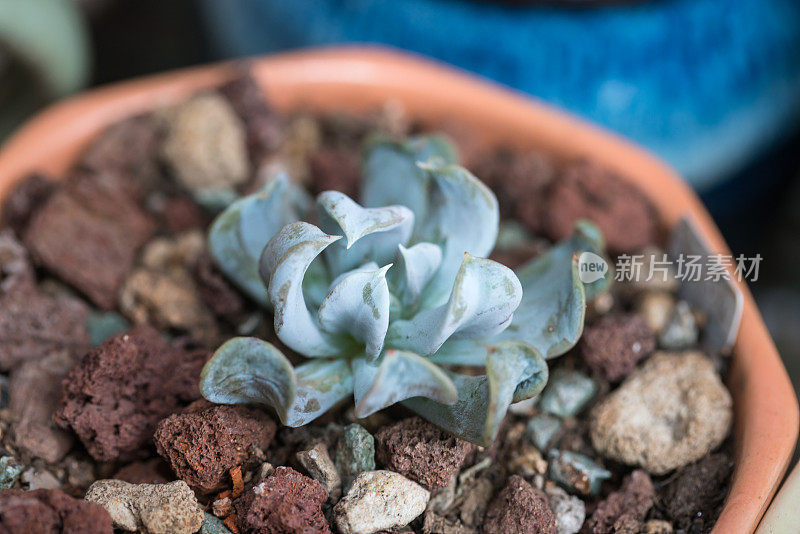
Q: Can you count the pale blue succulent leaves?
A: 12